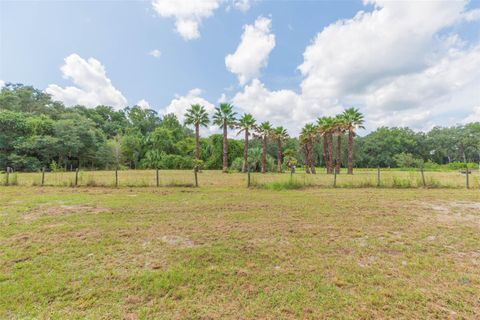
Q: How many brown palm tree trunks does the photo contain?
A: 11